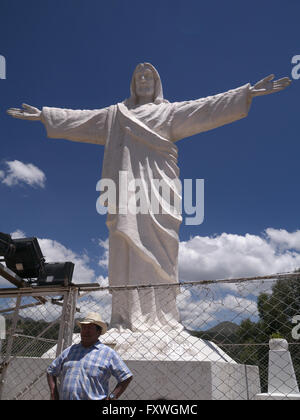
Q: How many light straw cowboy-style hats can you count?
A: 1